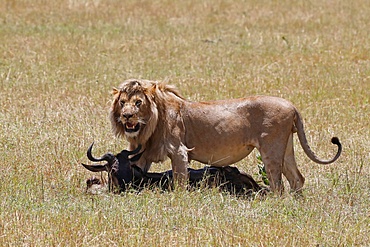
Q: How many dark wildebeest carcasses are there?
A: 1